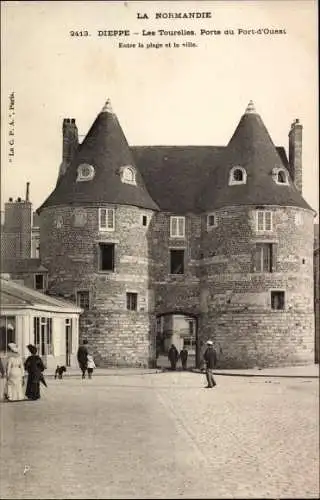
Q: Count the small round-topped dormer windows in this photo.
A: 4